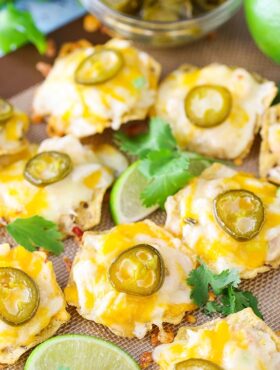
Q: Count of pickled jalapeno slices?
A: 8